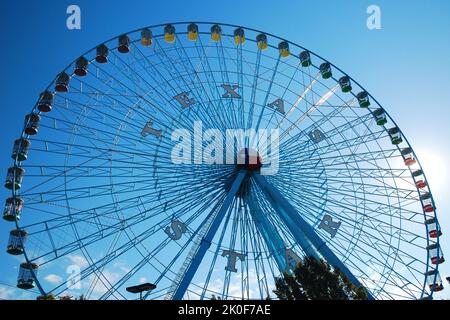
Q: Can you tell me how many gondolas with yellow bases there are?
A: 7